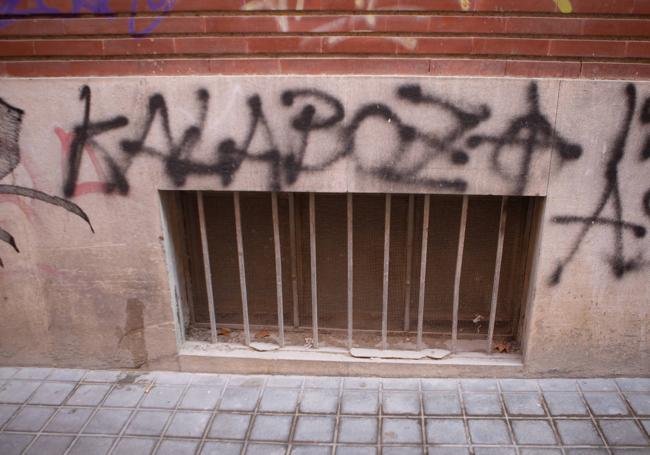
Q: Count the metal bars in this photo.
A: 9